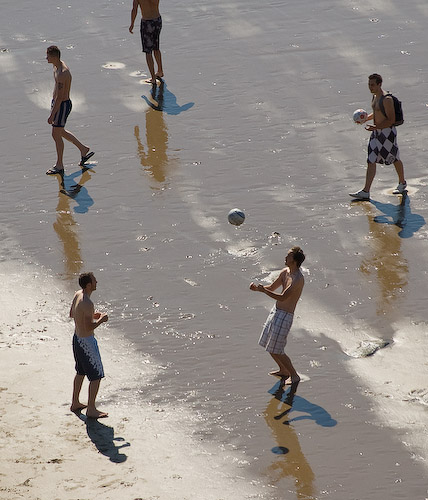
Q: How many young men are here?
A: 5